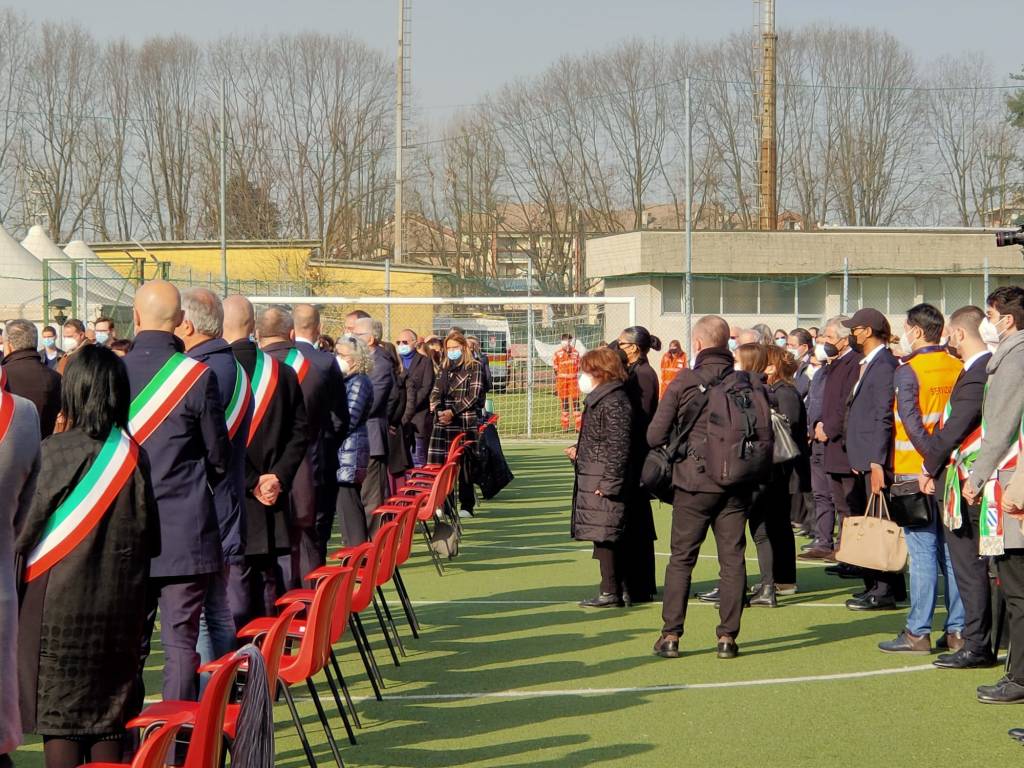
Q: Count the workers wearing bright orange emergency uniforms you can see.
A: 2